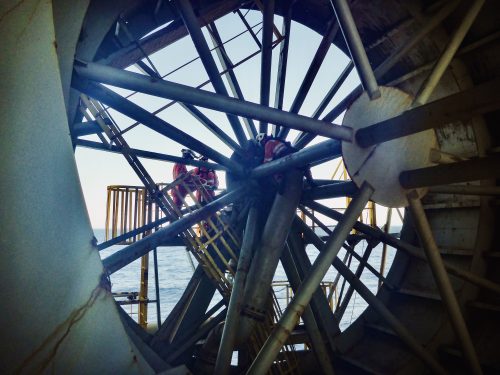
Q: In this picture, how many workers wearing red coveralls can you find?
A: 3